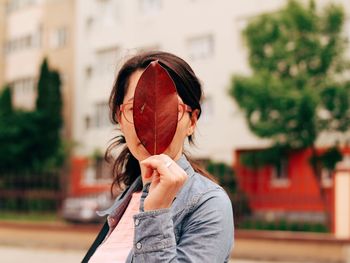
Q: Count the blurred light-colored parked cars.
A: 1